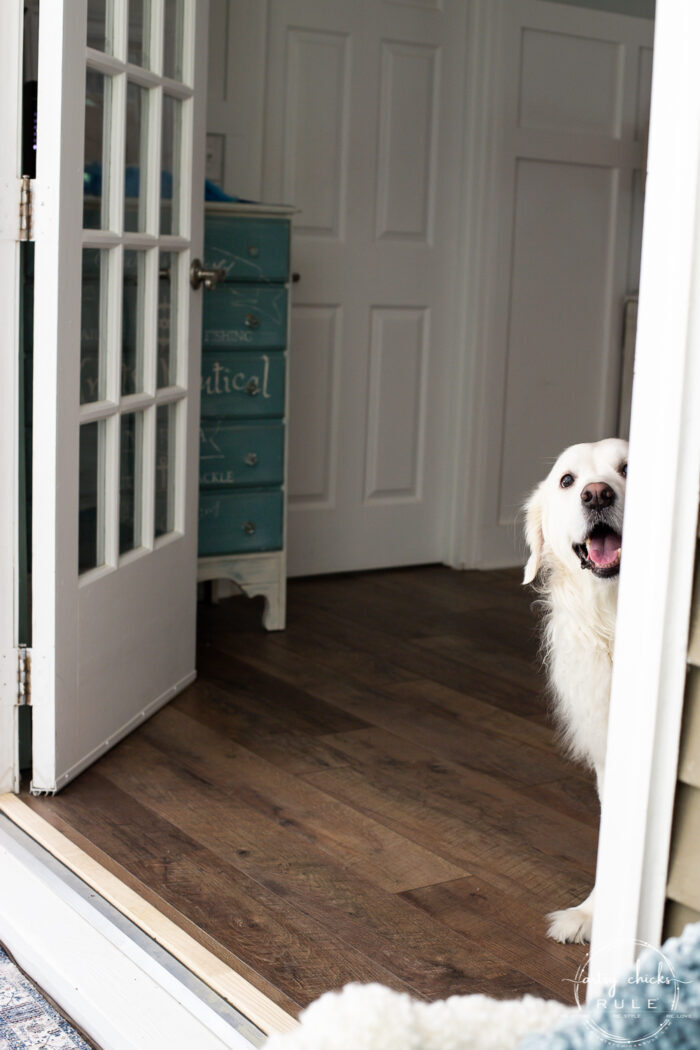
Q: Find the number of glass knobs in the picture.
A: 5